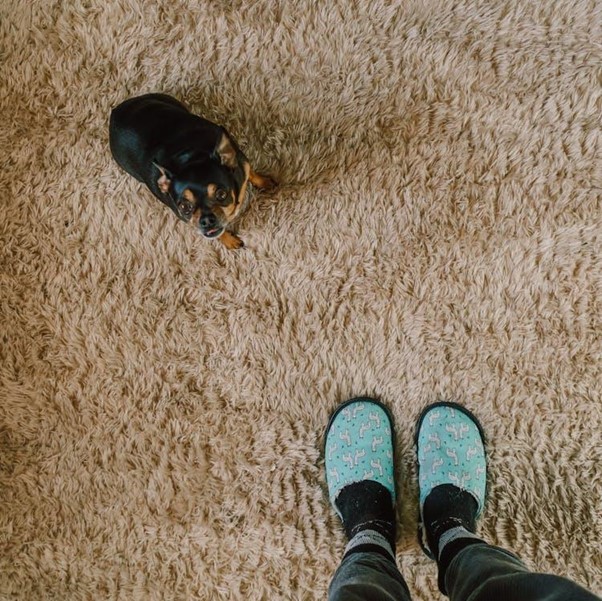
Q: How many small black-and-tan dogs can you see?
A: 1